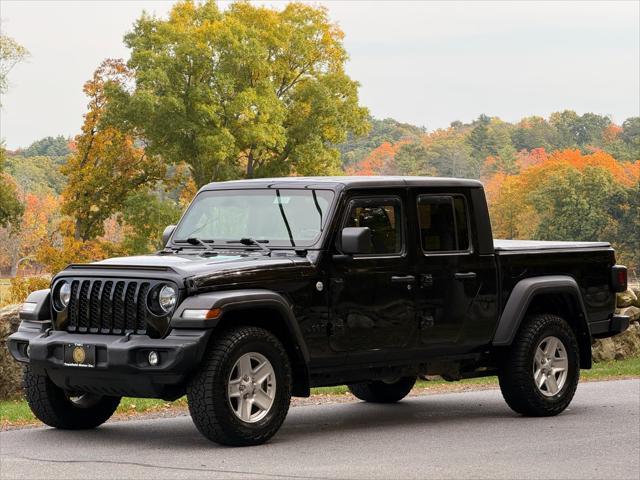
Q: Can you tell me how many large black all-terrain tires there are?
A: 4